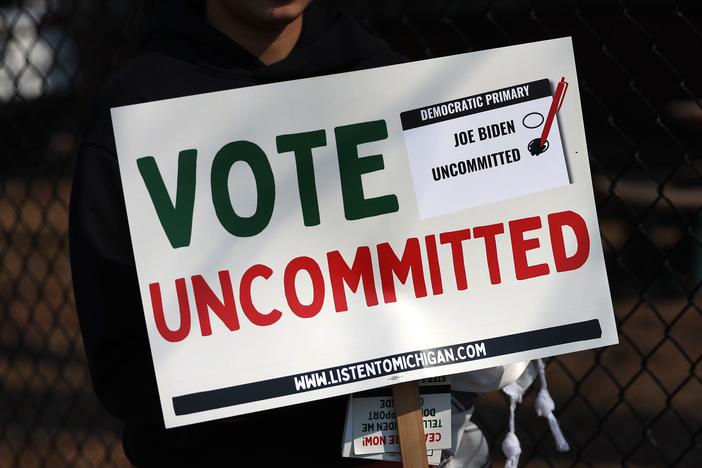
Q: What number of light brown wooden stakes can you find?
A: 1